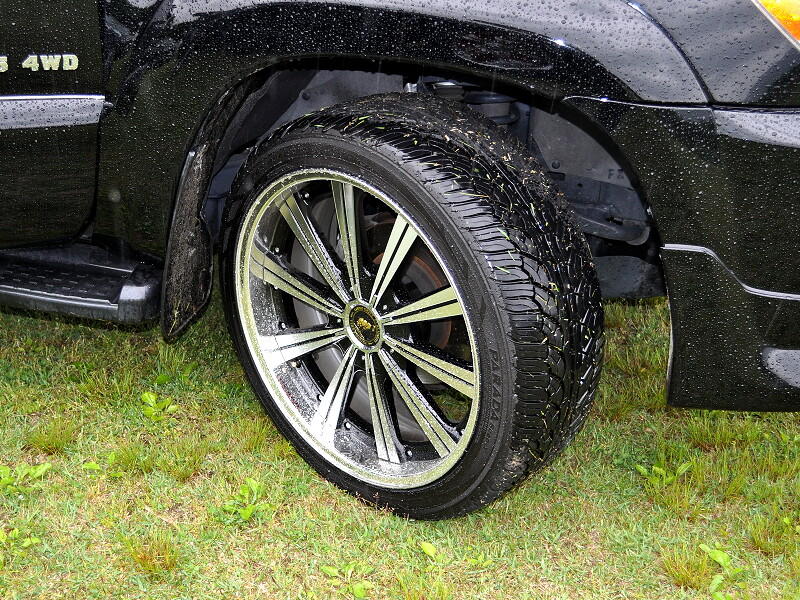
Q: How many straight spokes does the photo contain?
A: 10